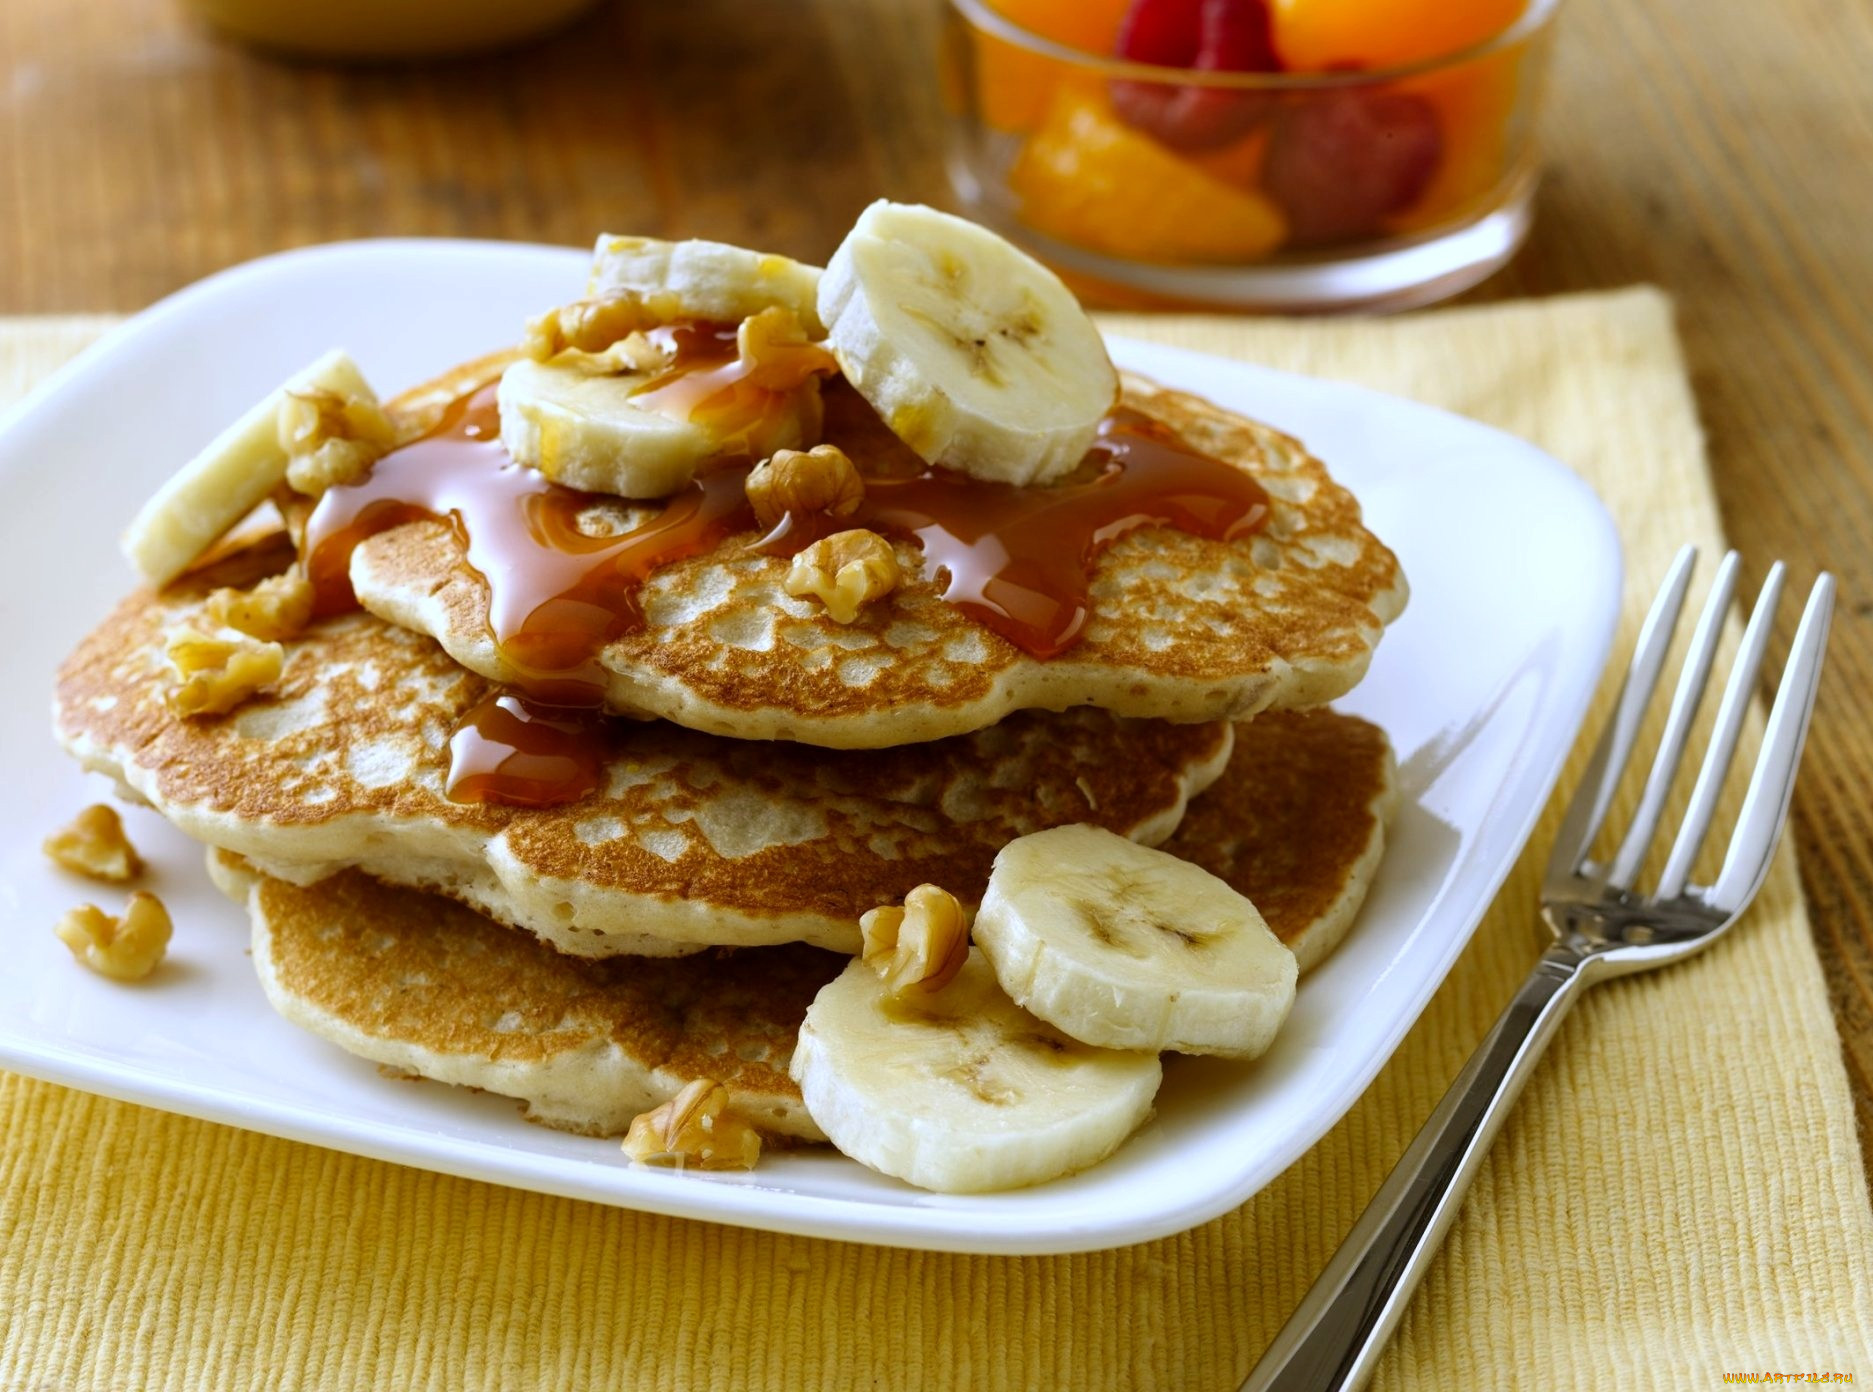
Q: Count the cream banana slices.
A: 6